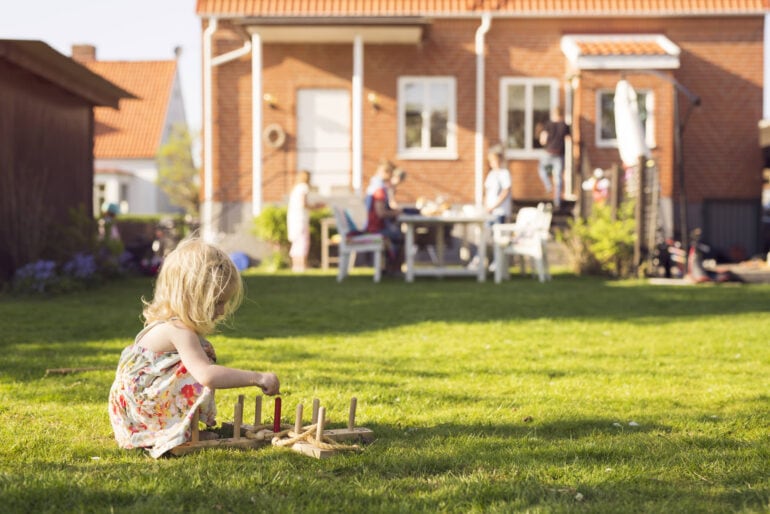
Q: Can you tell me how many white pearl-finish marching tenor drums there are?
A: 0